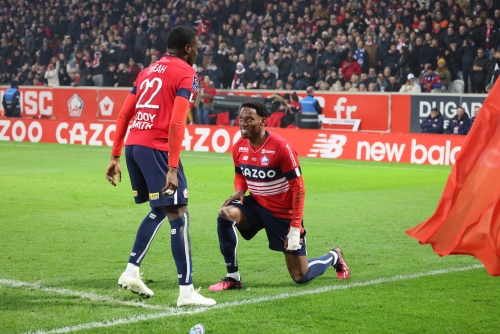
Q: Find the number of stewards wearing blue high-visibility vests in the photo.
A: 2